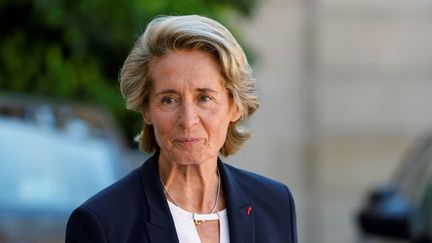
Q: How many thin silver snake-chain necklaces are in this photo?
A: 1